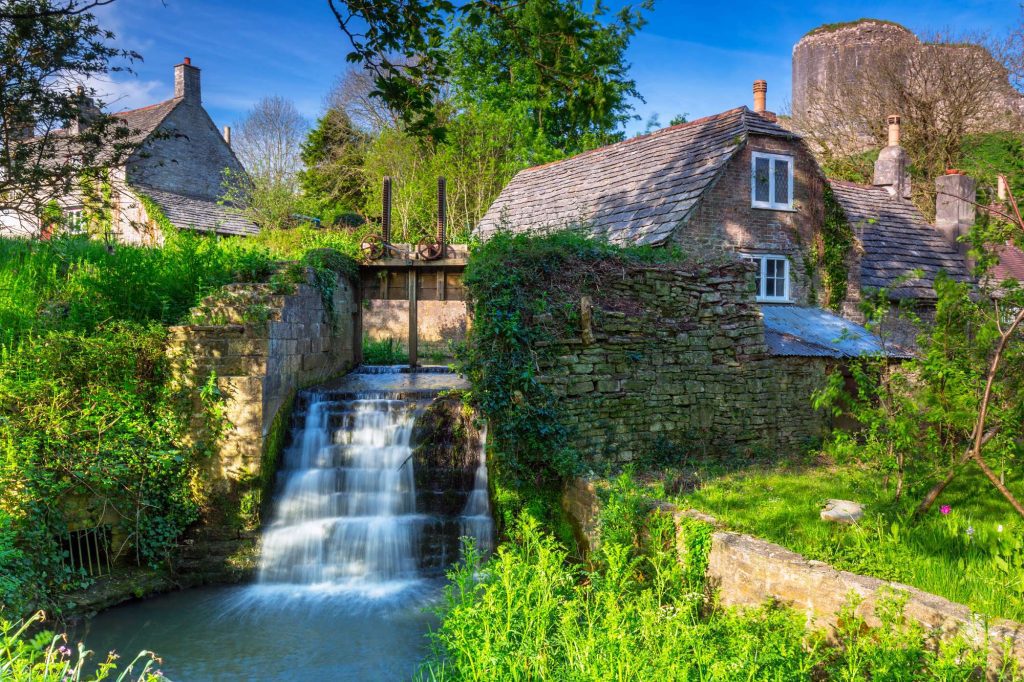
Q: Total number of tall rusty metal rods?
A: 2